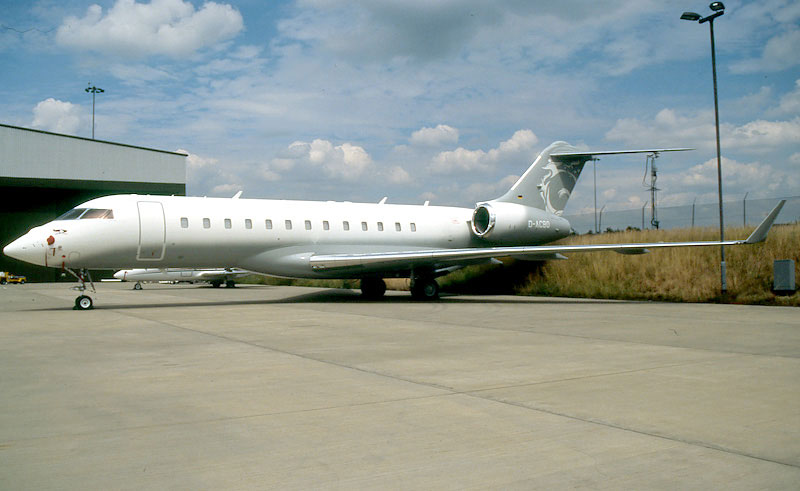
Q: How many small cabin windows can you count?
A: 13